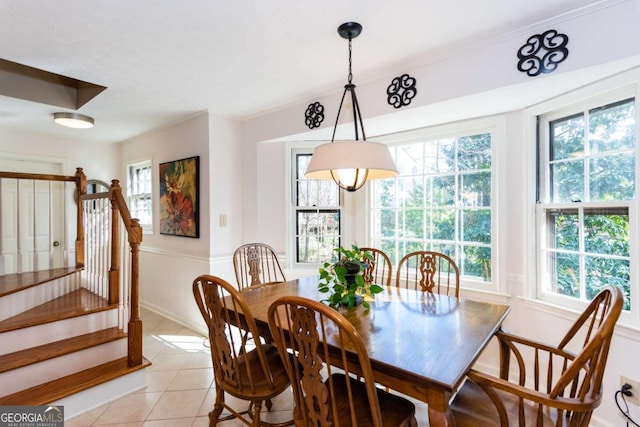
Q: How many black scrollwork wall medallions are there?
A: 3